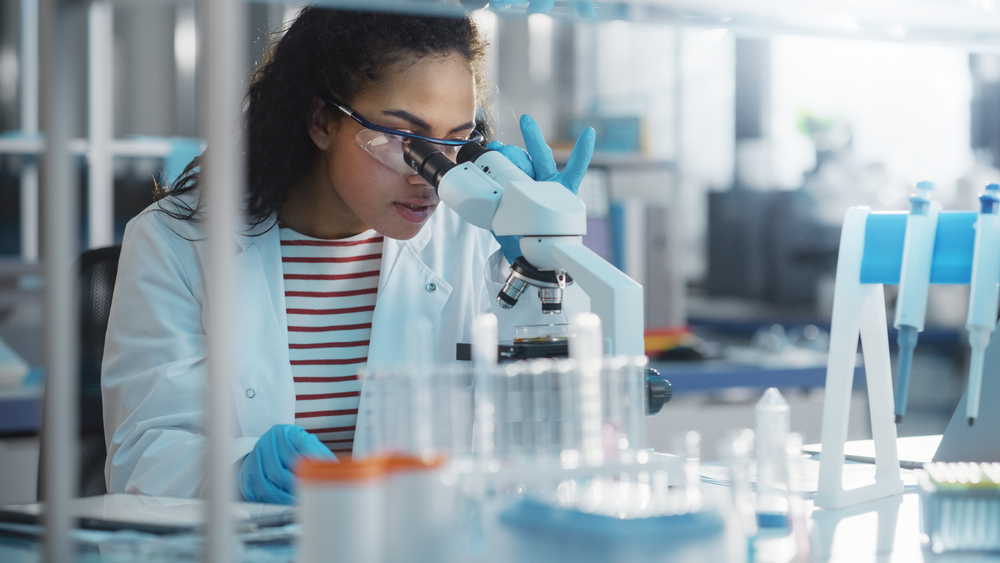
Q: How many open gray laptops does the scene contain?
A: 1